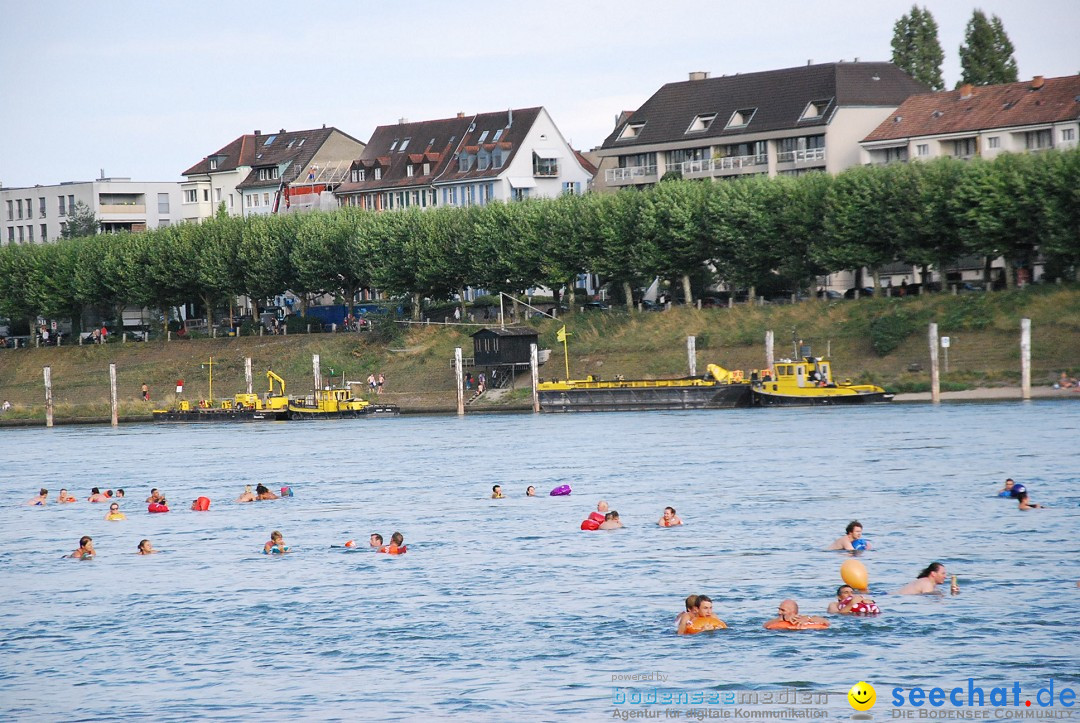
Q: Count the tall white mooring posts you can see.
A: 10